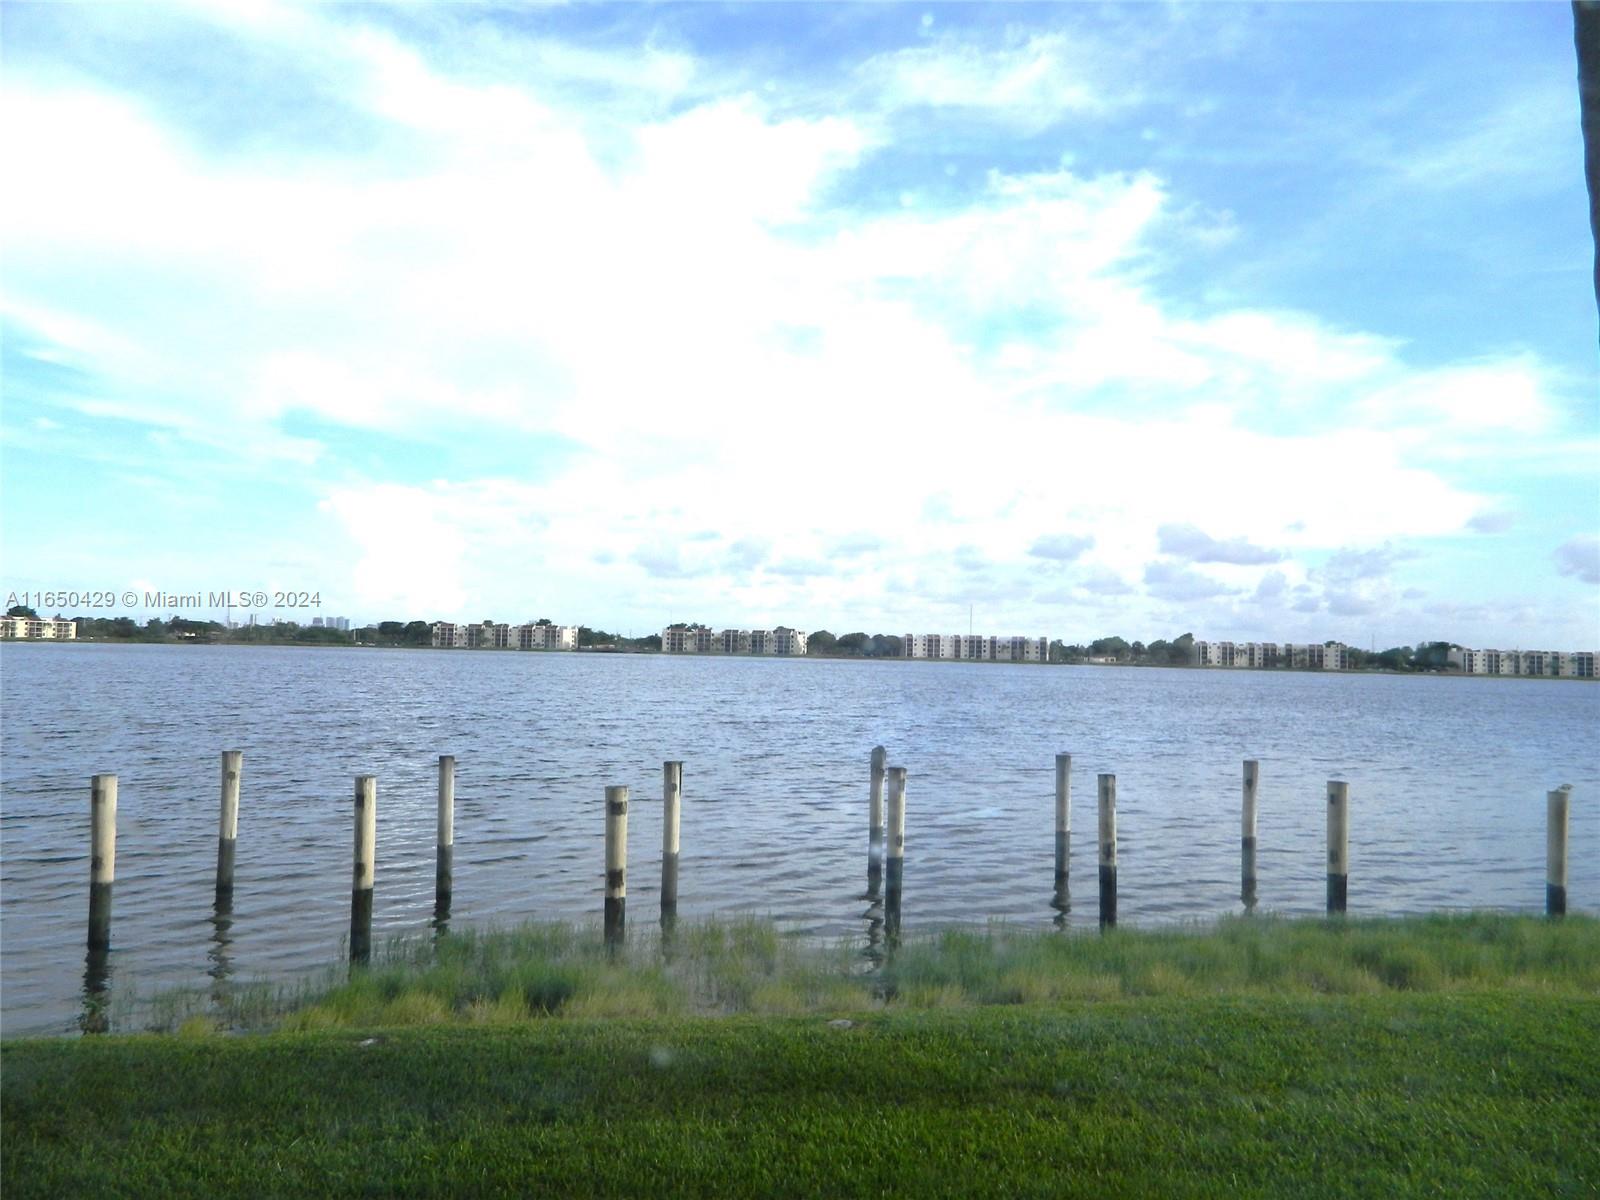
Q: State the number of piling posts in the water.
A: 13